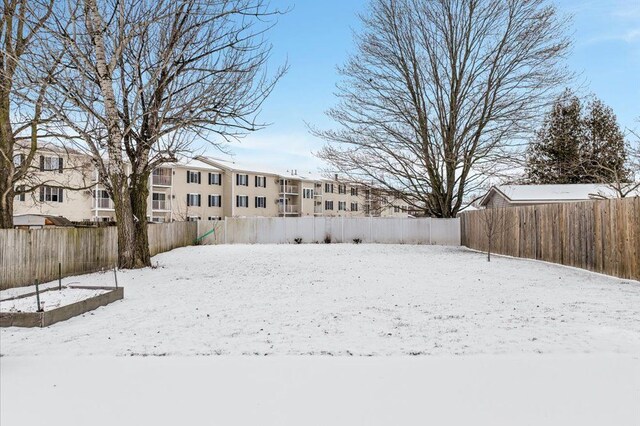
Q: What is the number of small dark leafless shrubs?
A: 3